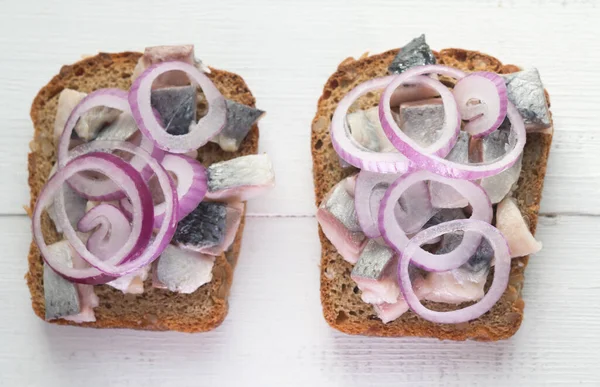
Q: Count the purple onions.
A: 12